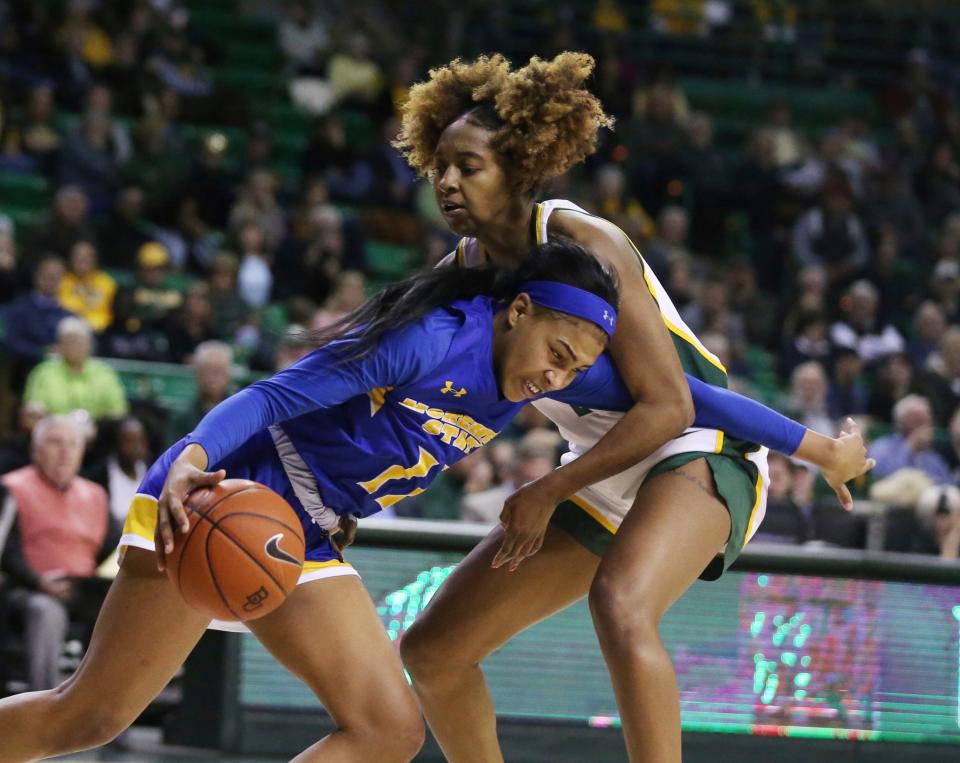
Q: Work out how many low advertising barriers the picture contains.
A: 1